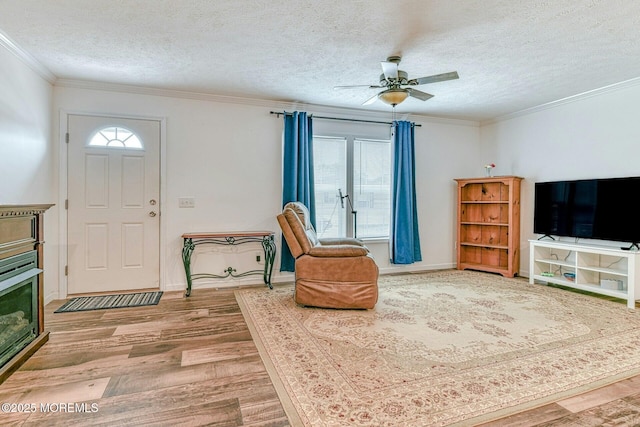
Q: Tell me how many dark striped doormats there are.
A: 1